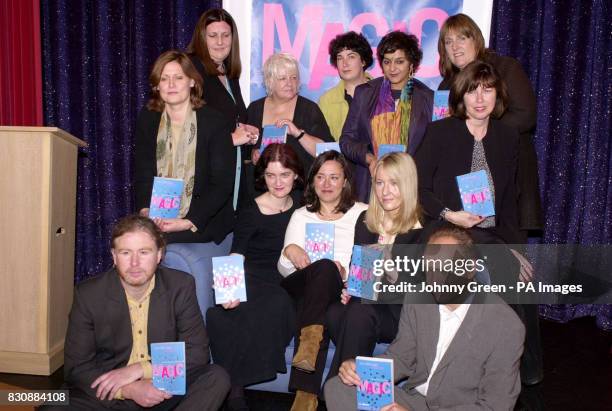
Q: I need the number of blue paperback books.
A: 11